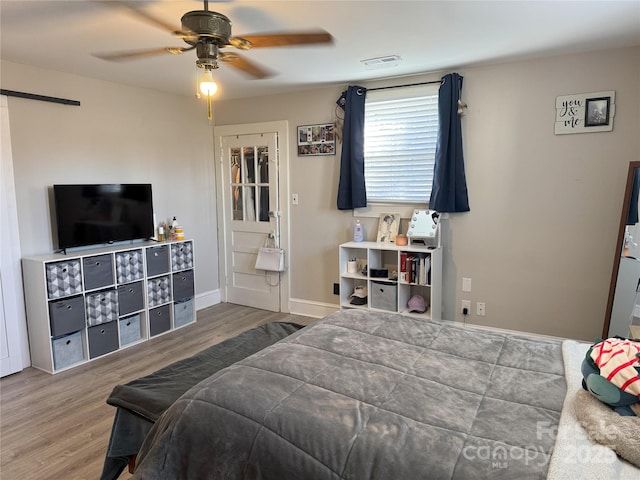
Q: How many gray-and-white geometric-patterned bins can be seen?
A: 5